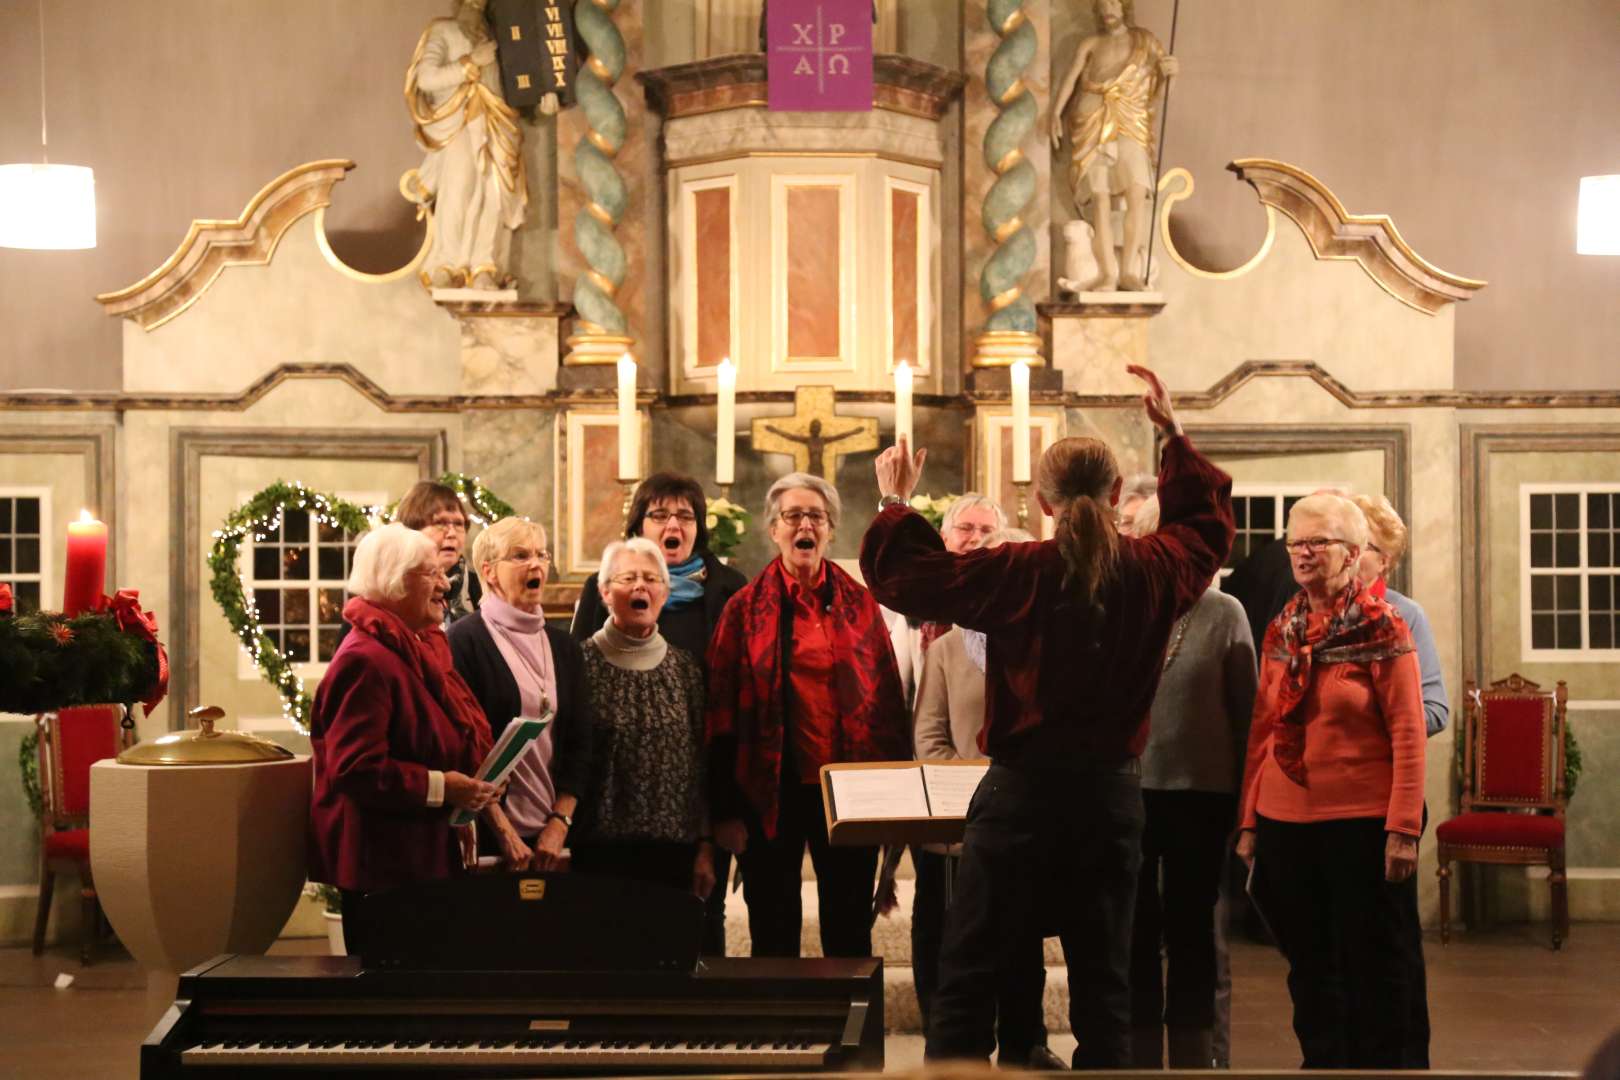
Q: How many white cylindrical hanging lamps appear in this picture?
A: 2